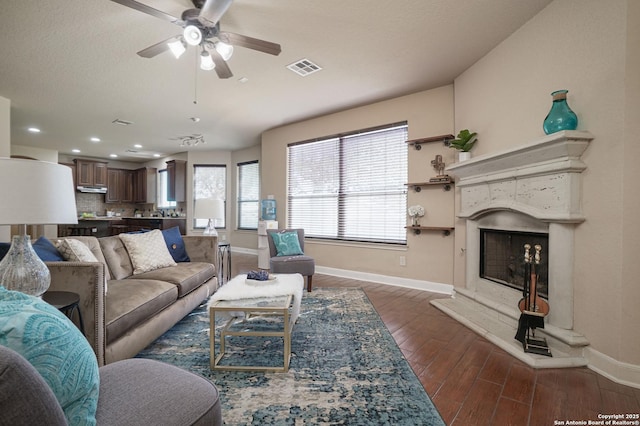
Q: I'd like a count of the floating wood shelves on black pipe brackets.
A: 3